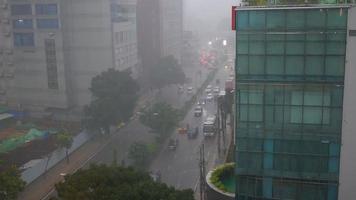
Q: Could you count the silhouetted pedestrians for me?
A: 0